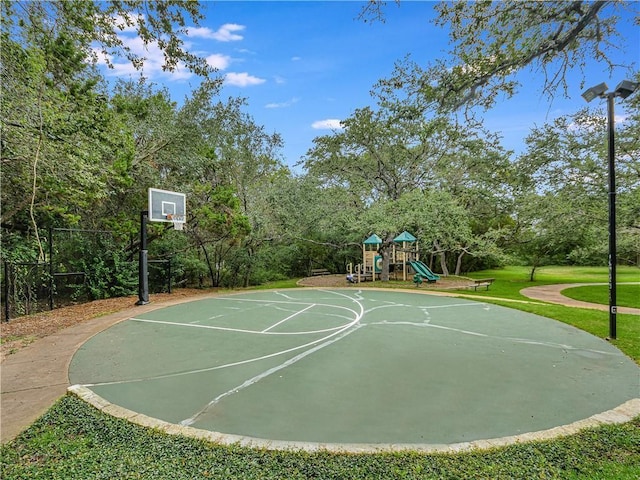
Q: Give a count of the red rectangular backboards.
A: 0